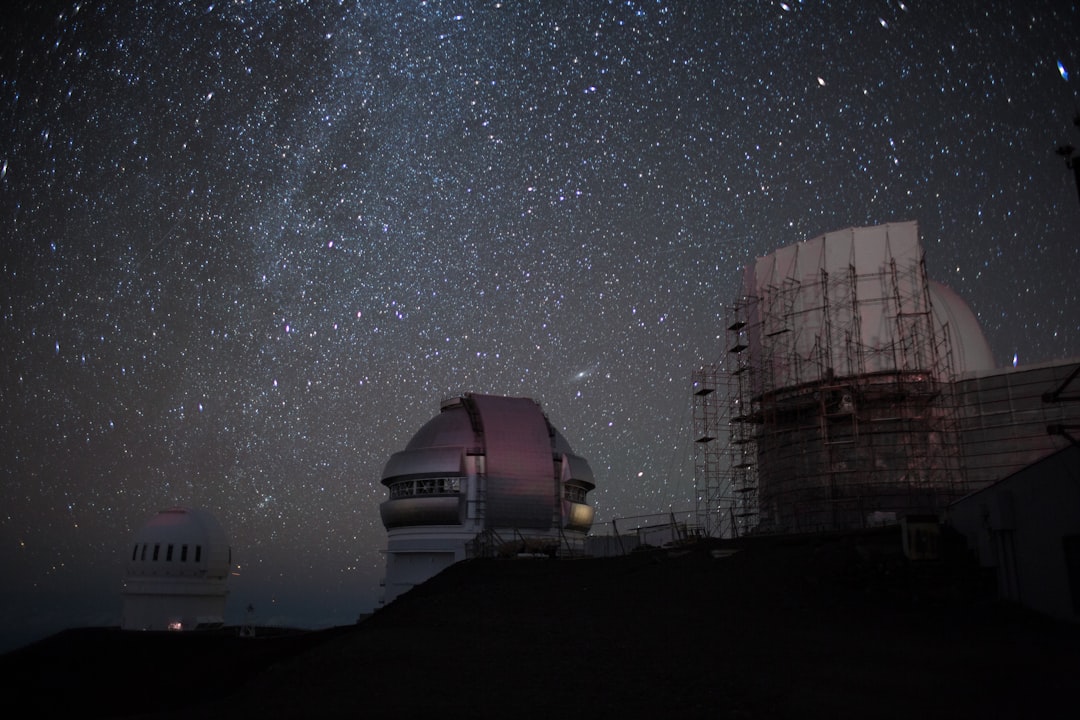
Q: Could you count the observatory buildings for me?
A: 3